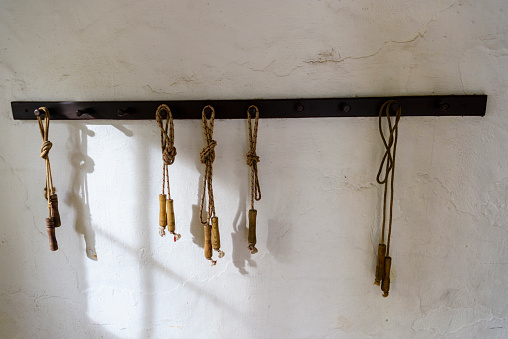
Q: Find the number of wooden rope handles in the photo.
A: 9